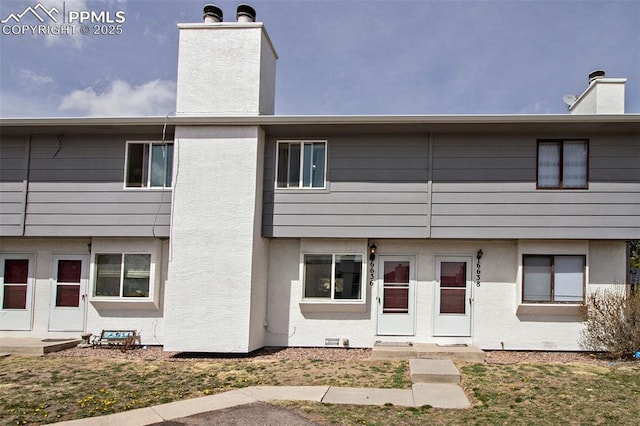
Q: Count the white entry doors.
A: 4